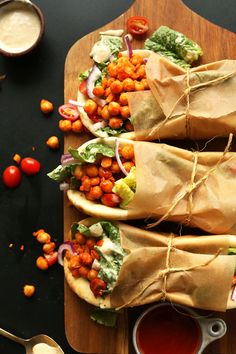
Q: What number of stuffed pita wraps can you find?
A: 3